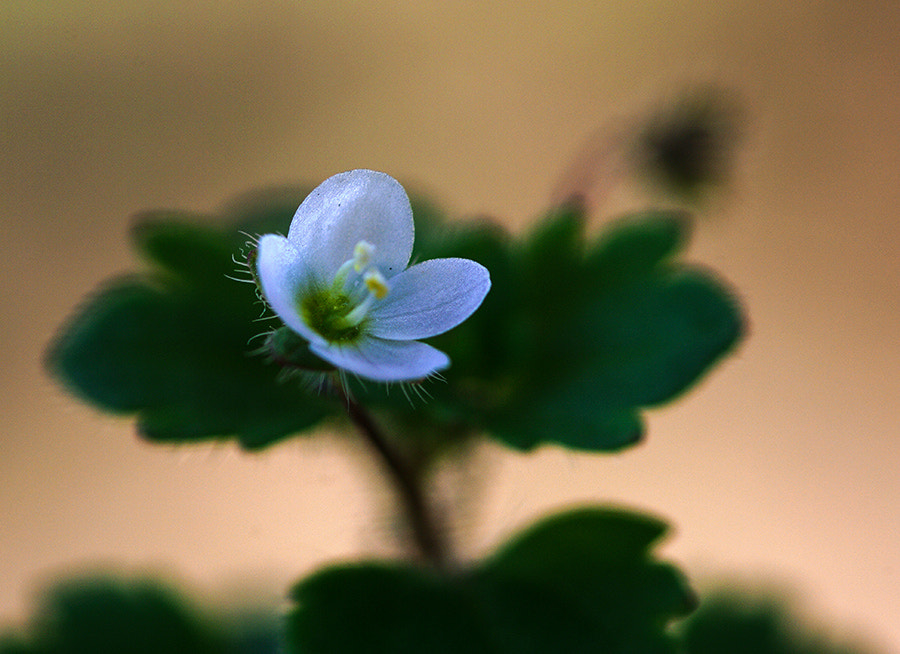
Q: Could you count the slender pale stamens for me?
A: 2